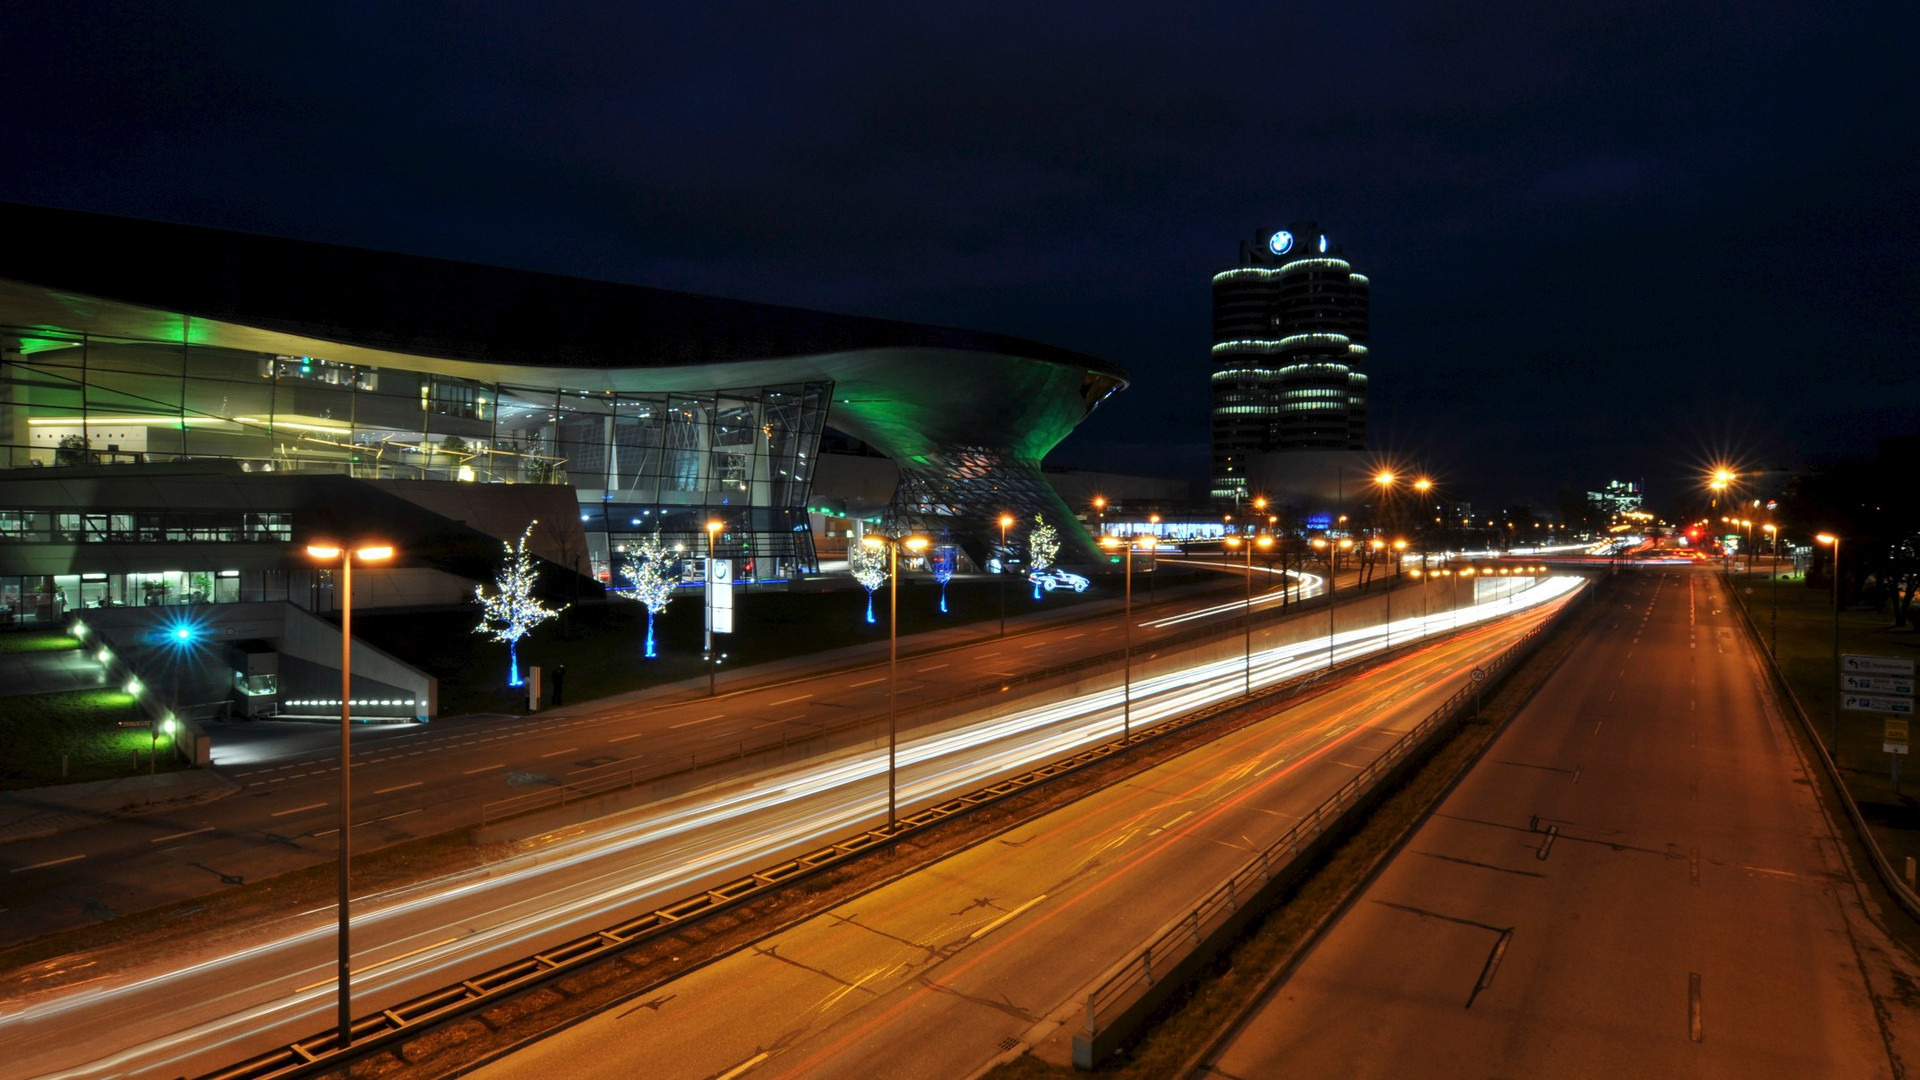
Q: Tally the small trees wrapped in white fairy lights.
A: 4